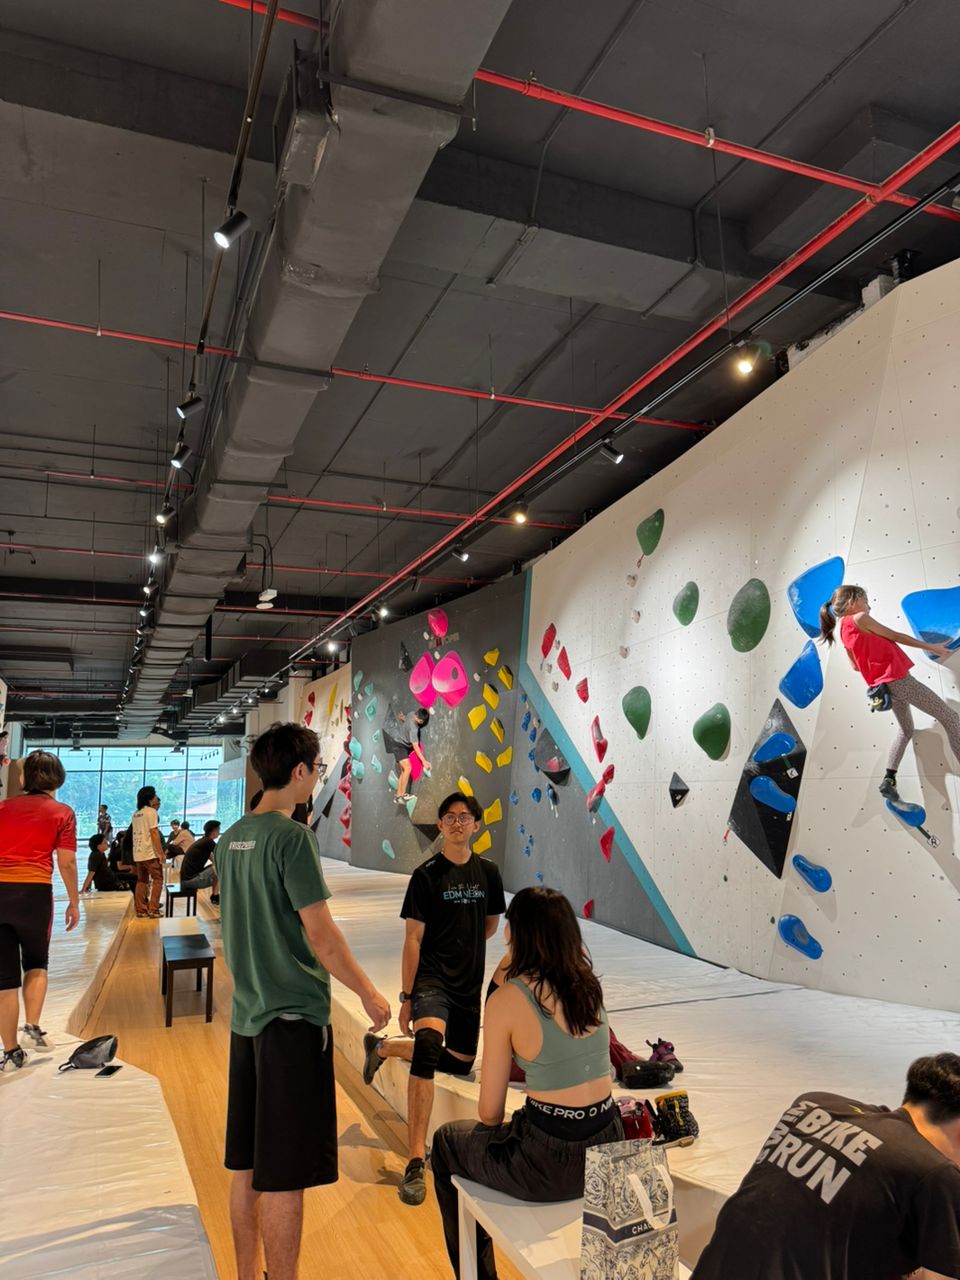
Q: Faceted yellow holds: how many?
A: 10